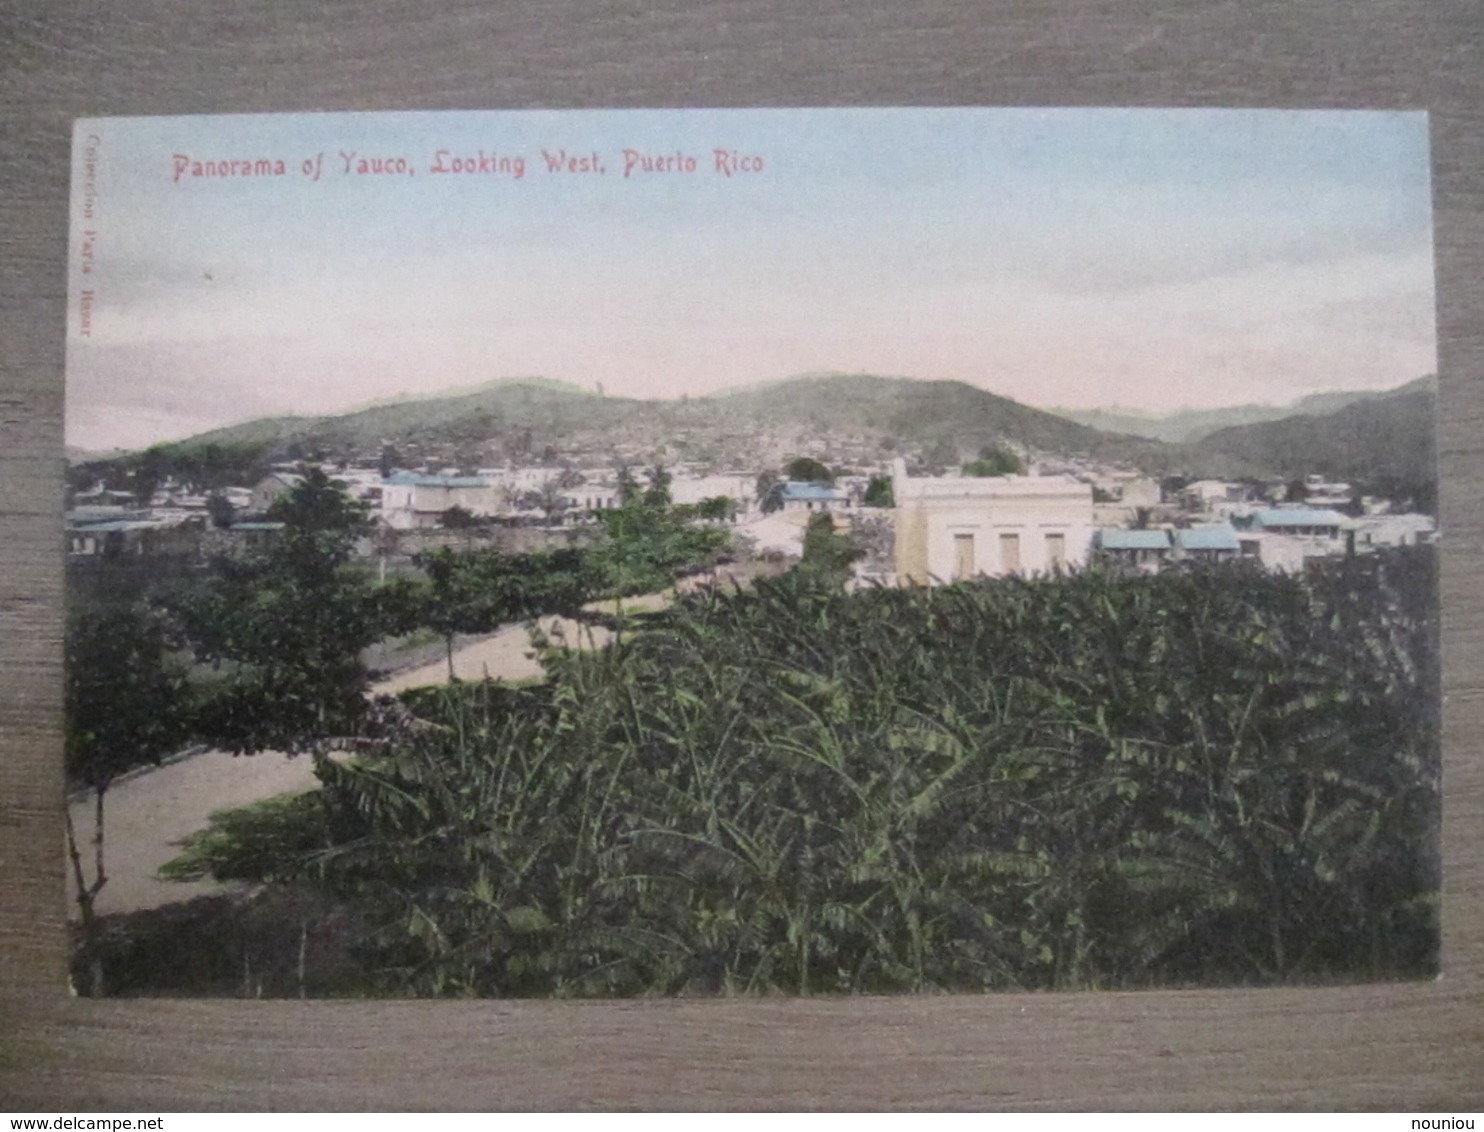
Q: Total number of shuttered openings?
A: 3